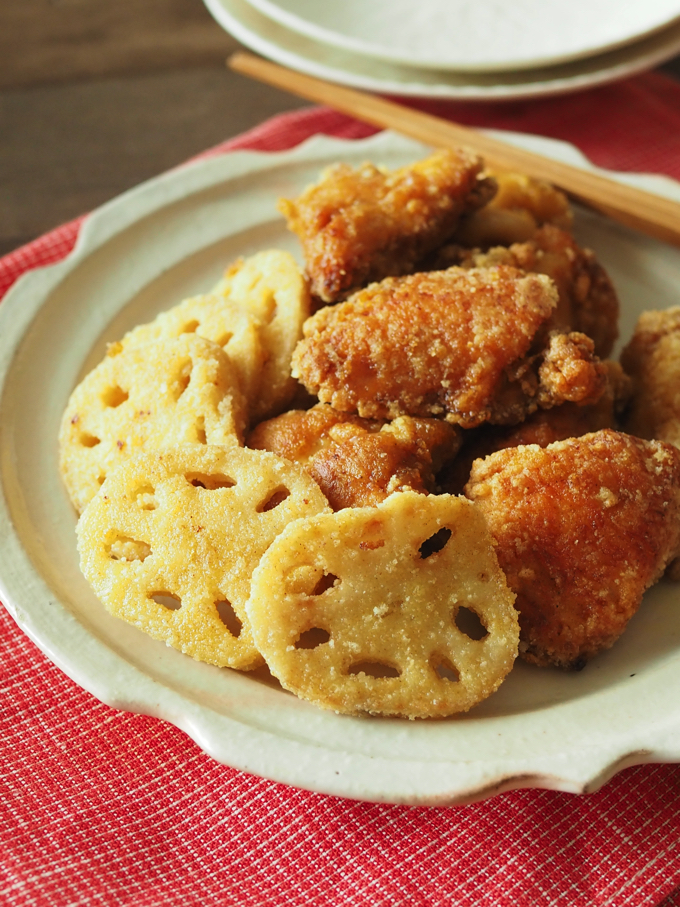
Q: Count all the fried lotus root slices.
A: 5